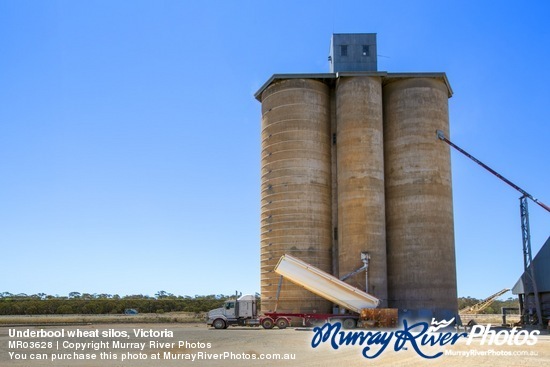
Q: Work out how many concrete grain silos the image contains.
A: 3